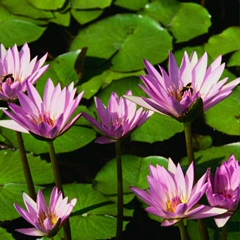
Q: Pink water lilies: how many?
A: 7